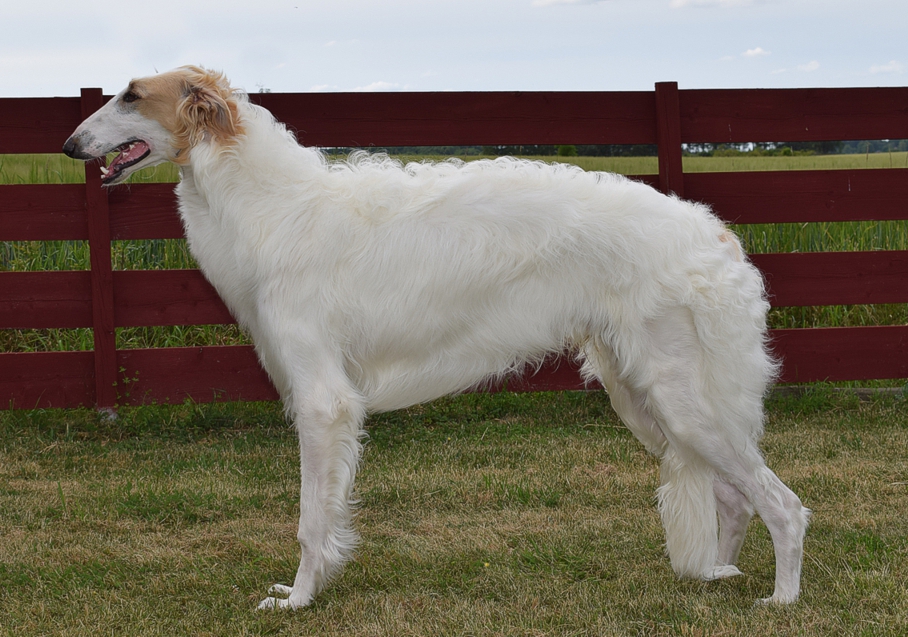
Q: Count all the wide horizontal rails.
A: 4